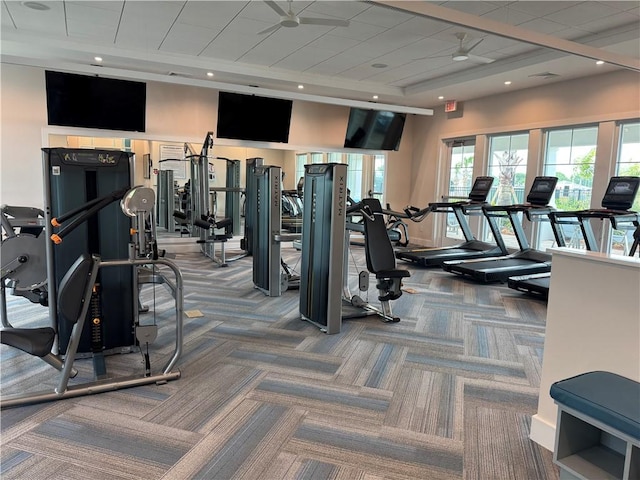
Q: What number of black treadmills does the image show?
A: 3